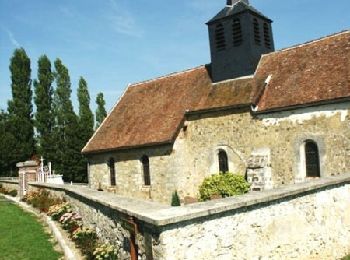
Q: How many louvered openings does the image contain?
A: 4